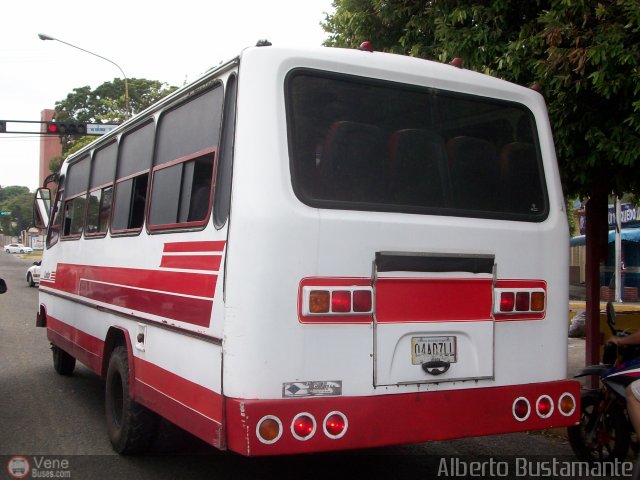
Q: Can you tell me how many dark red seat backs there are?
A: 4